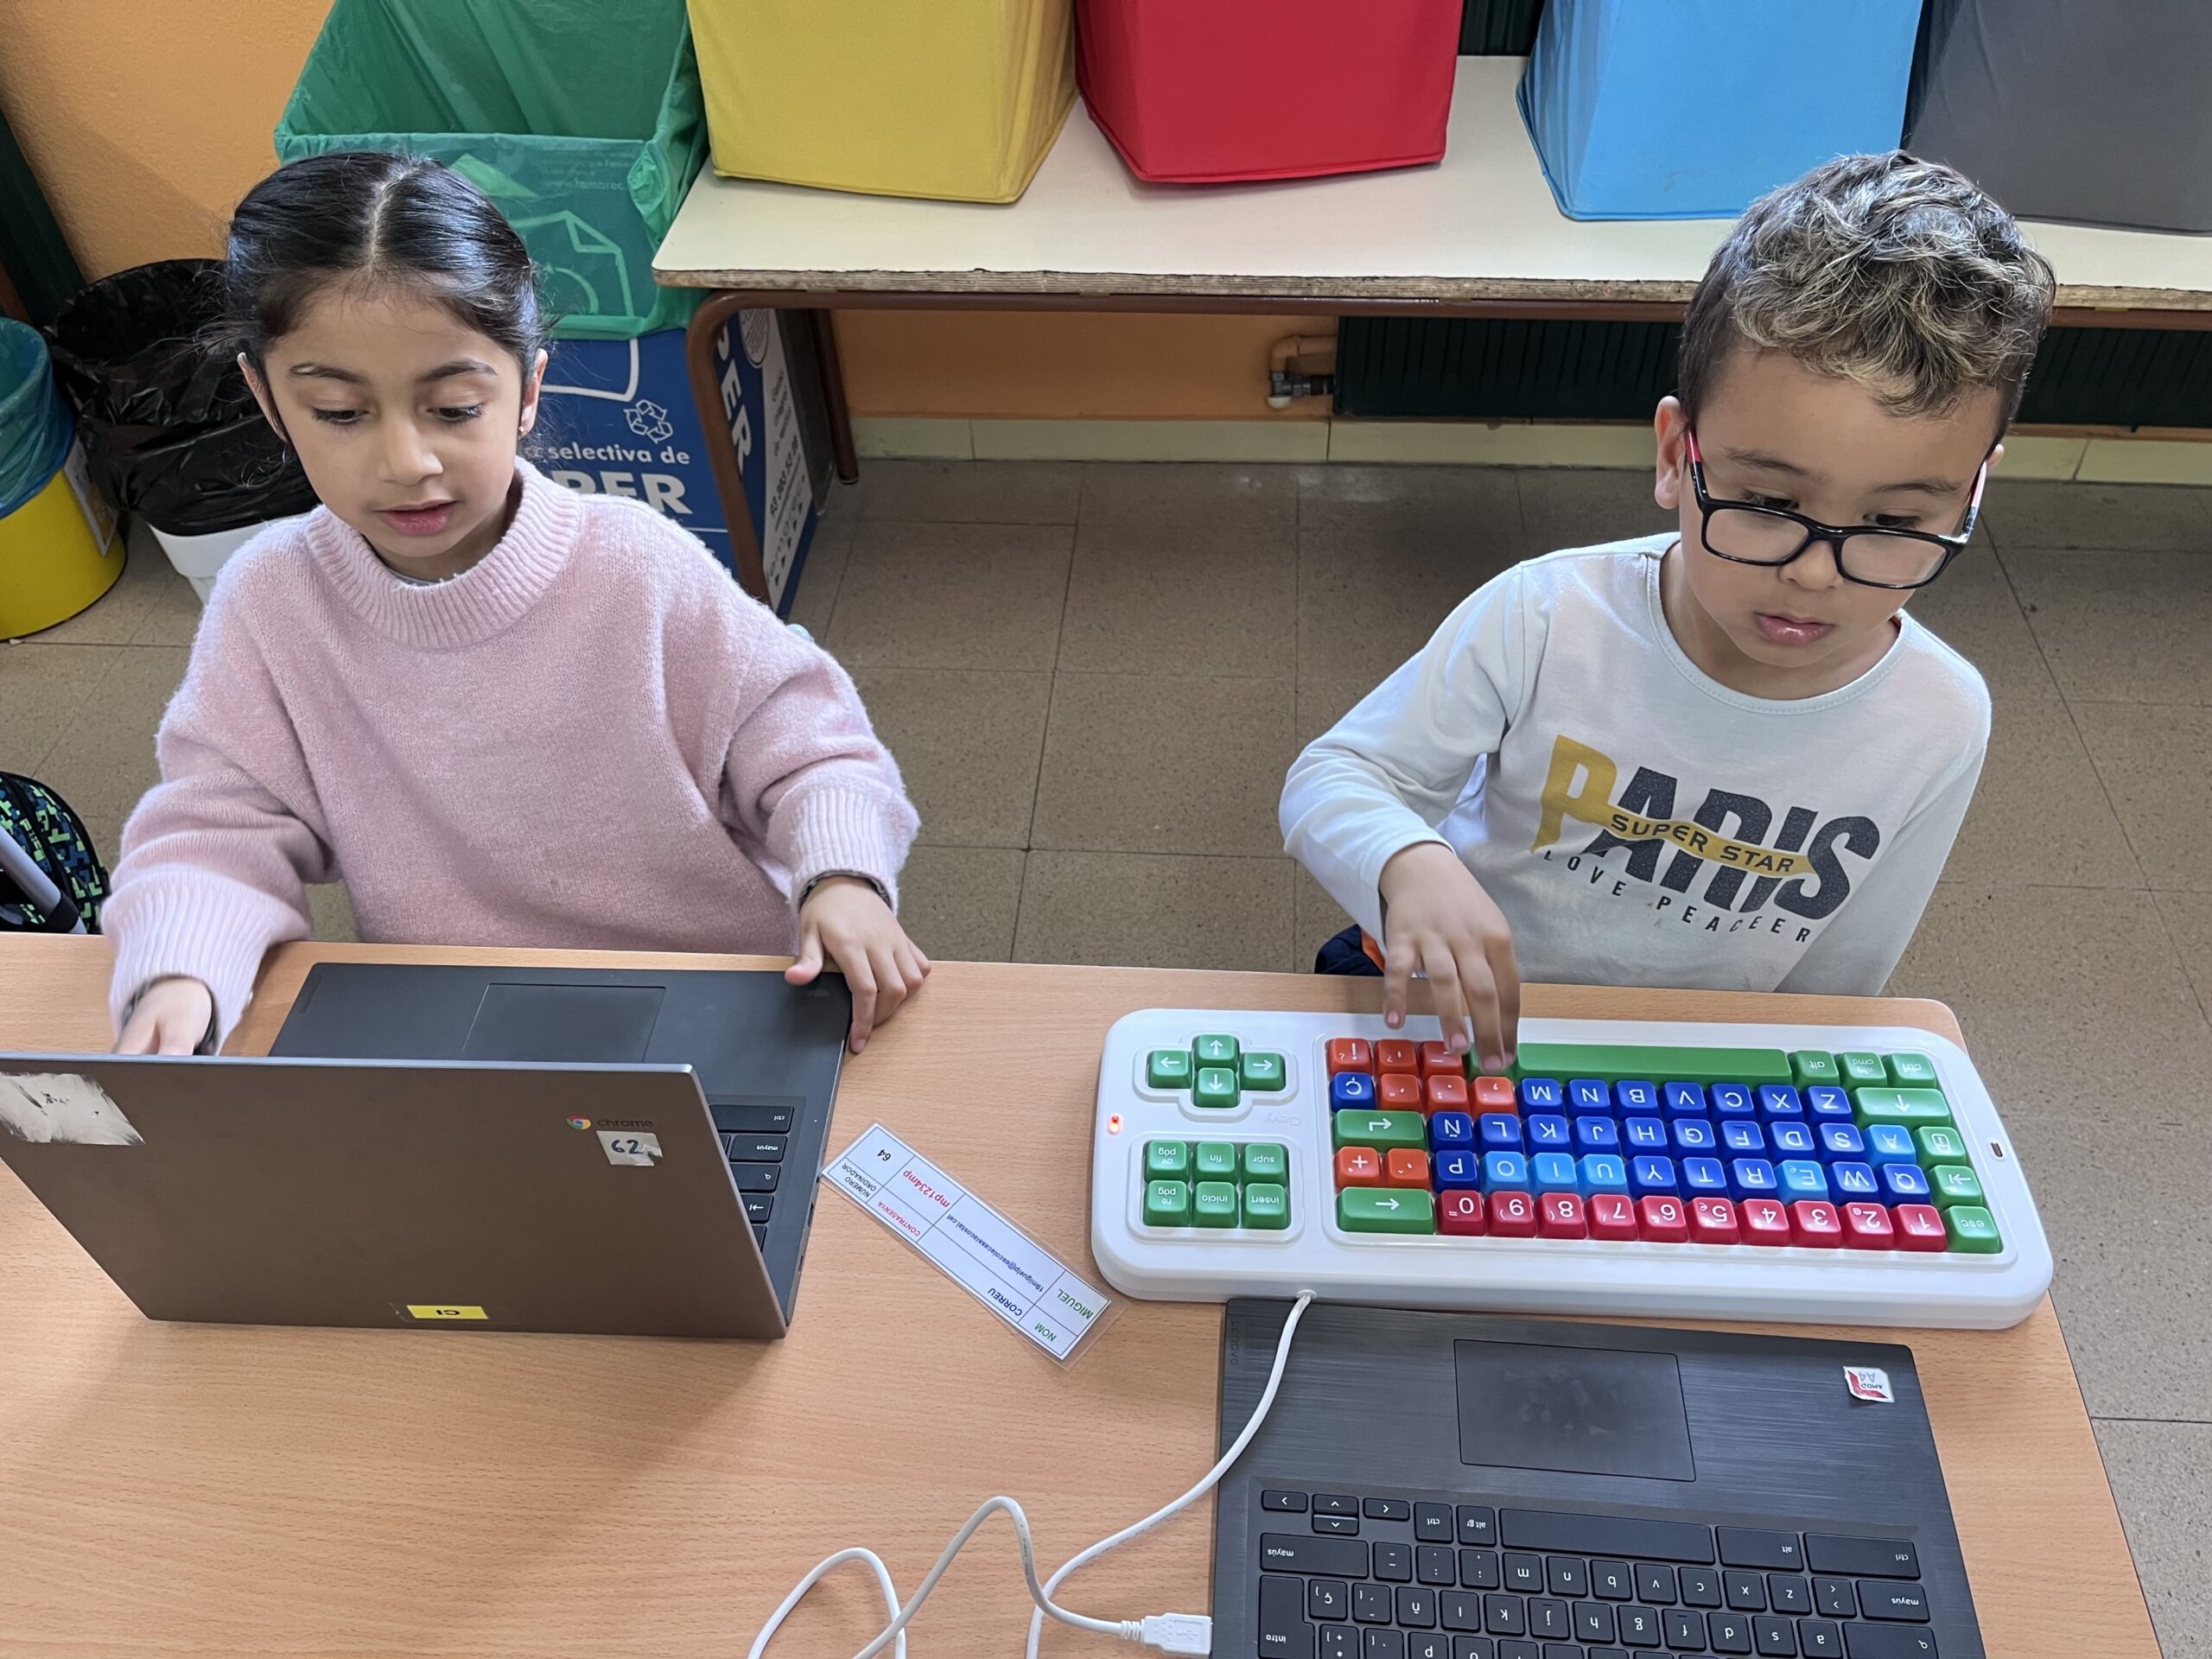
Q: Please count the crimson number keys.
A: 10